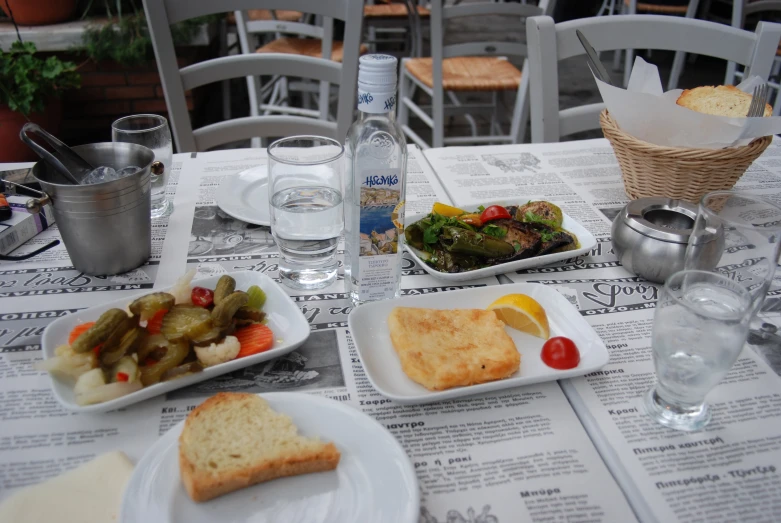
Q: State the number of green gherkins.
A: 3